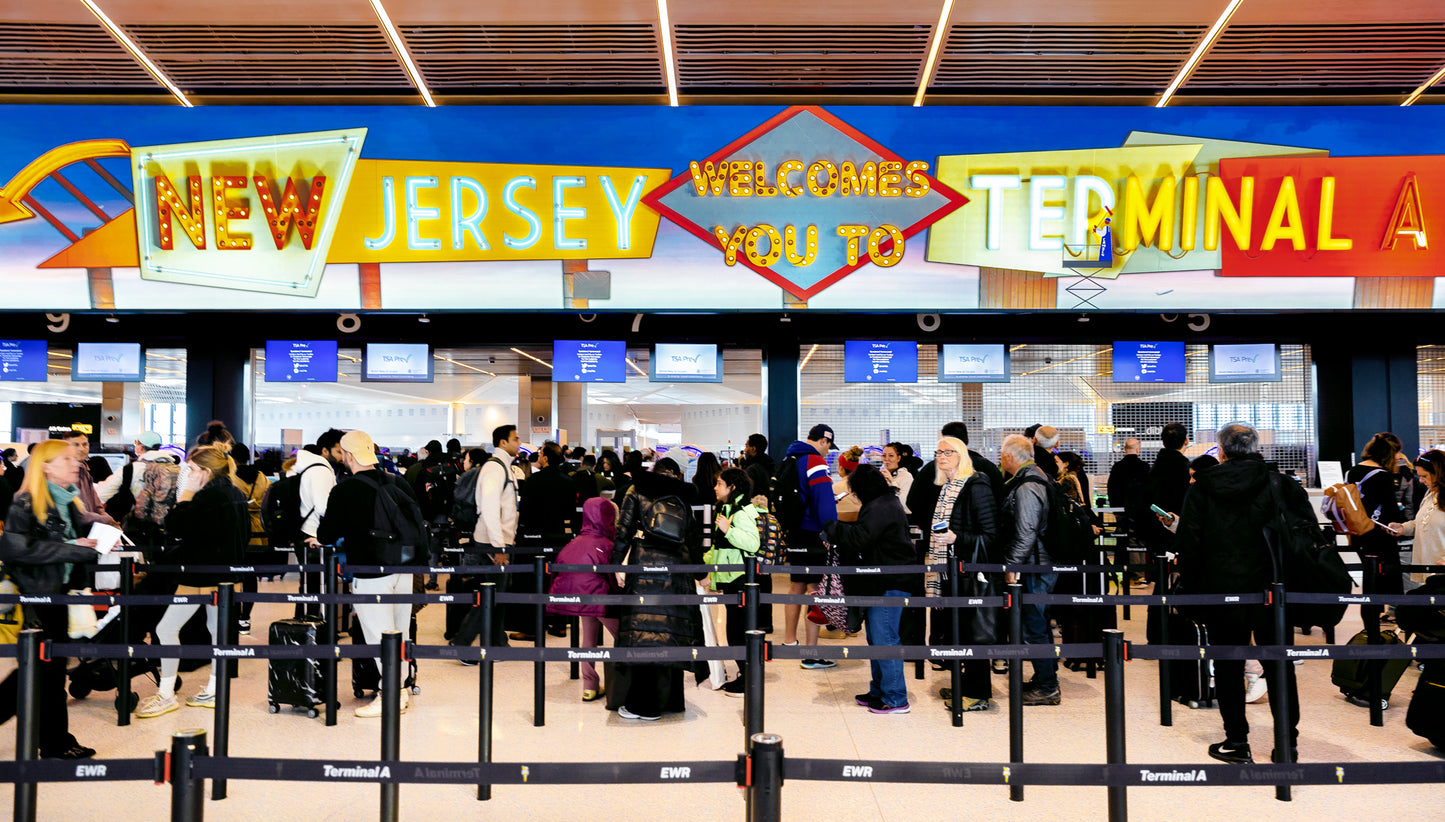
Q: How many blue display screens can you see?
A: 5